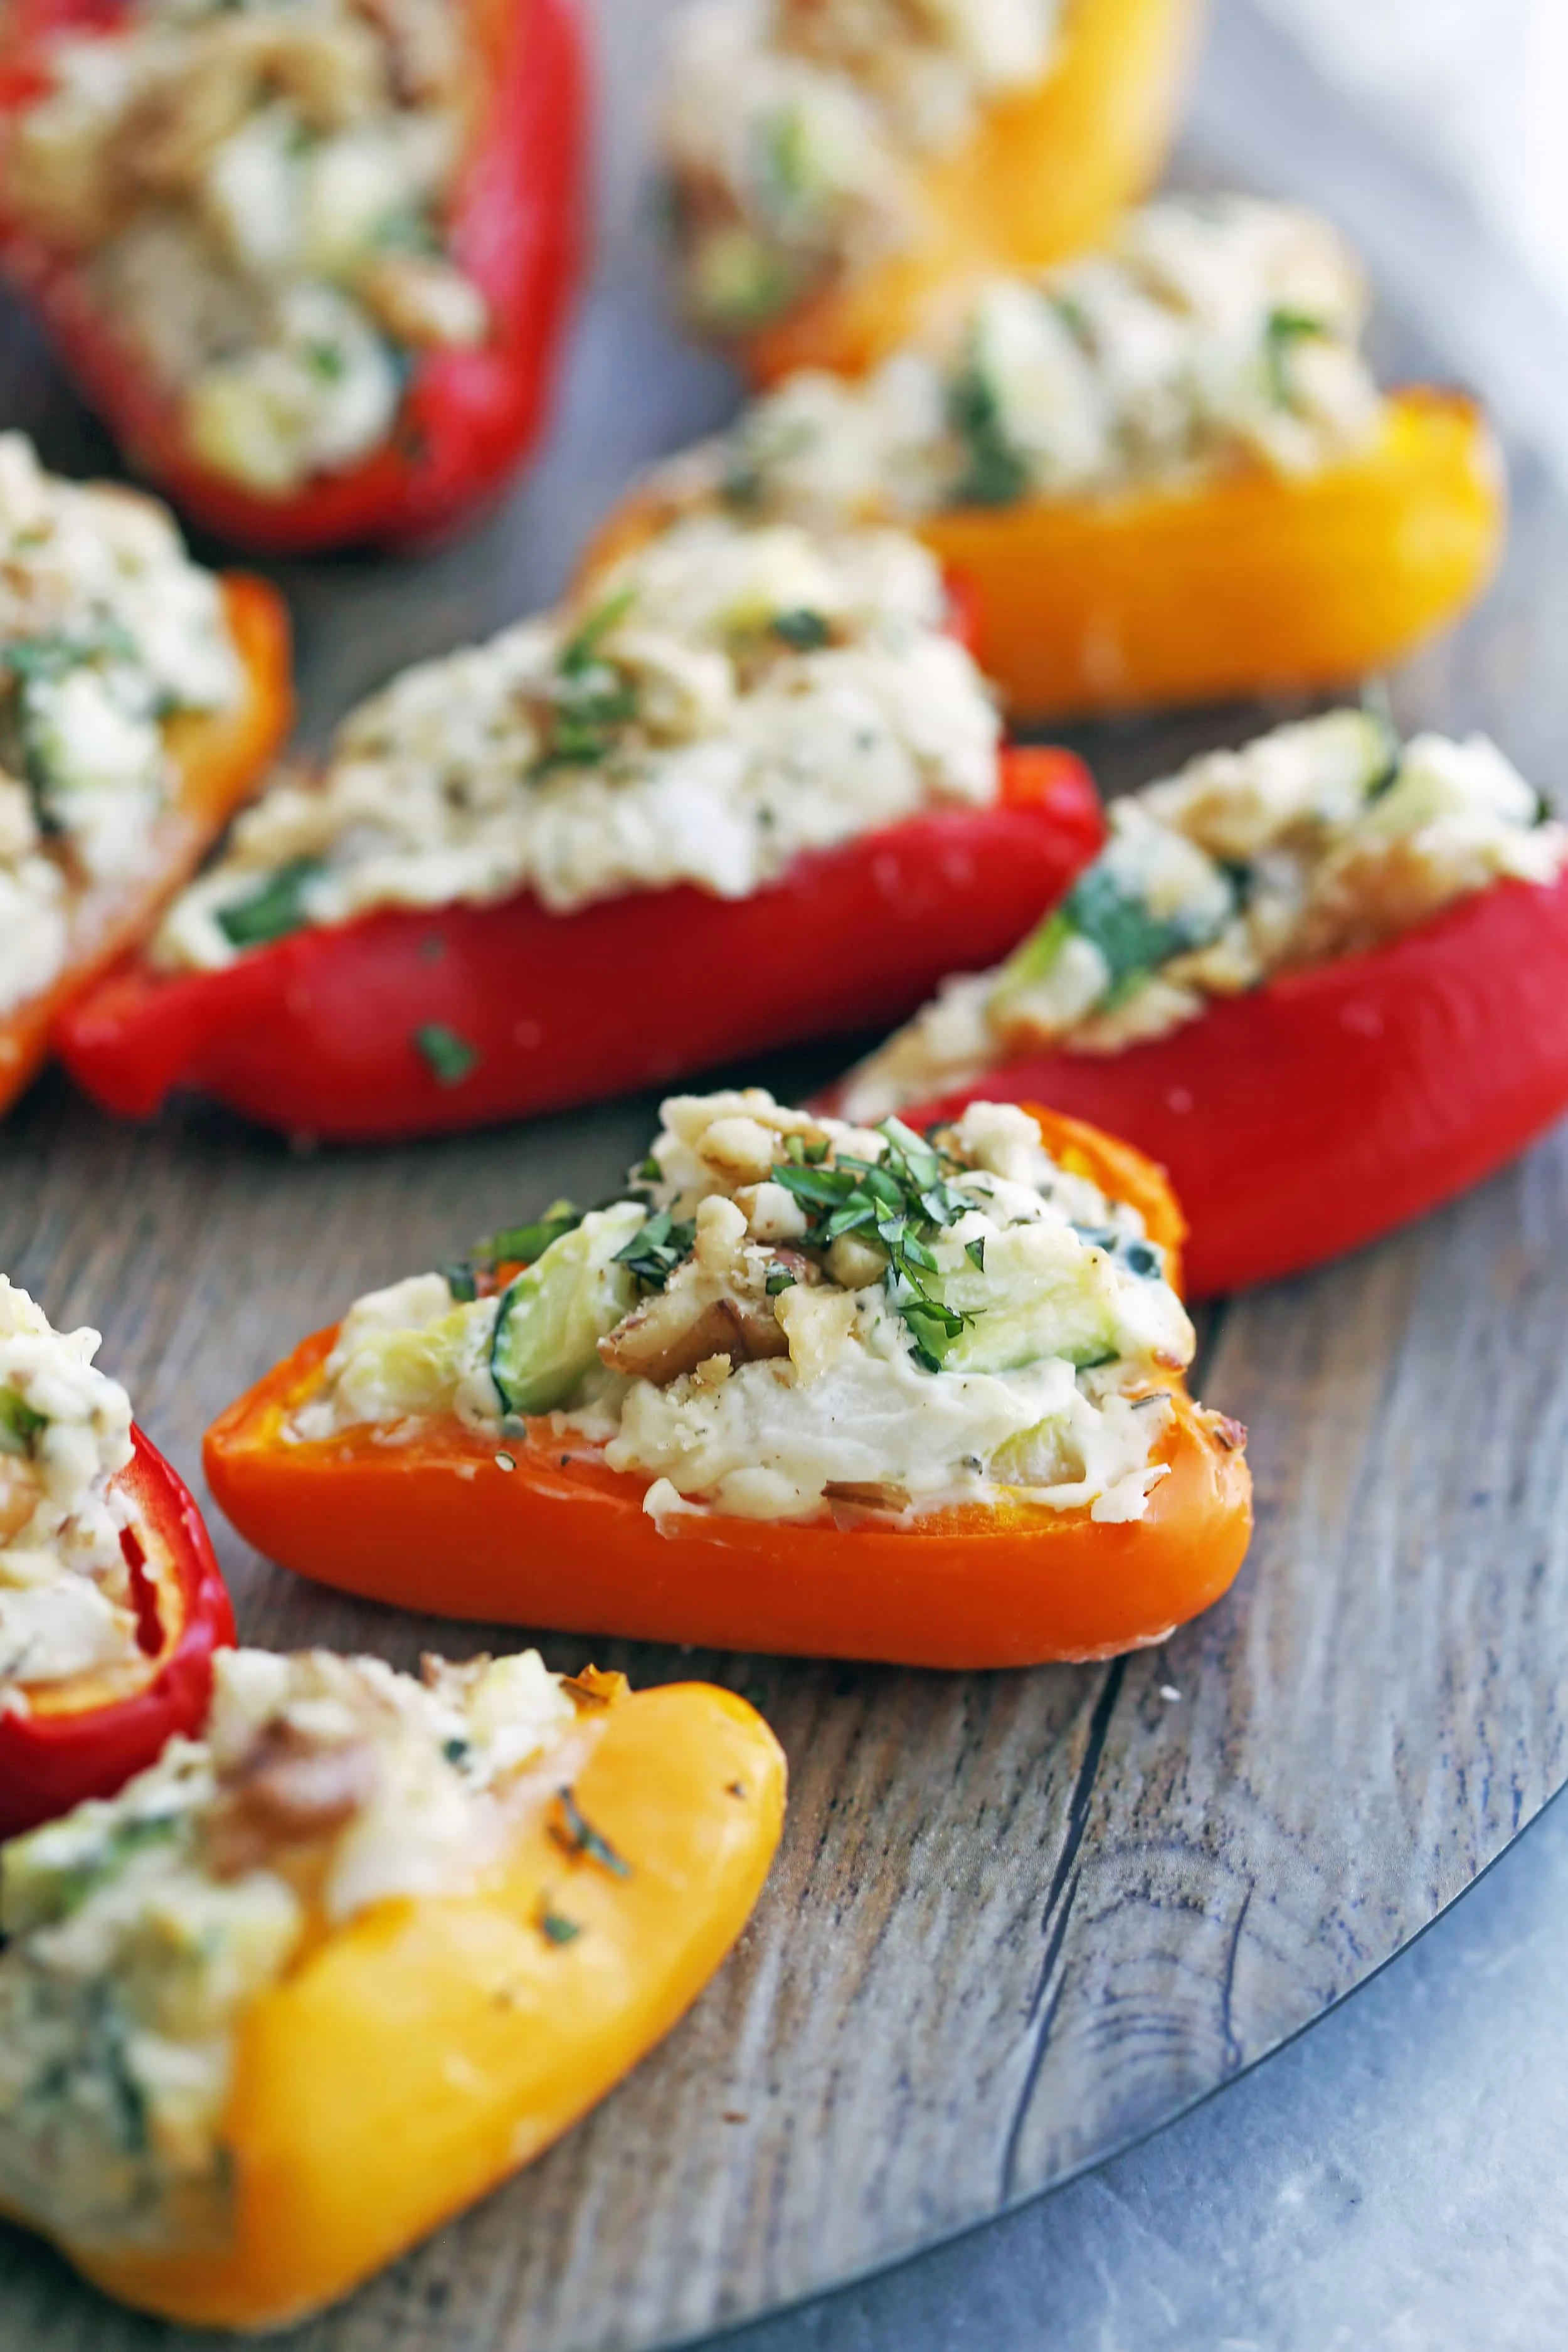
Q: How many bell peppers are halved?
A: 9